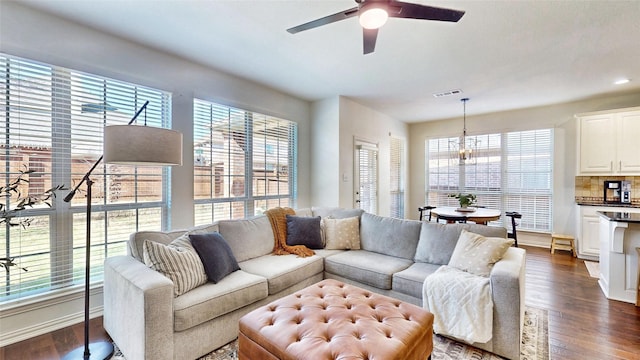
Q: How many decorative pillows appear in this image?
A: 5